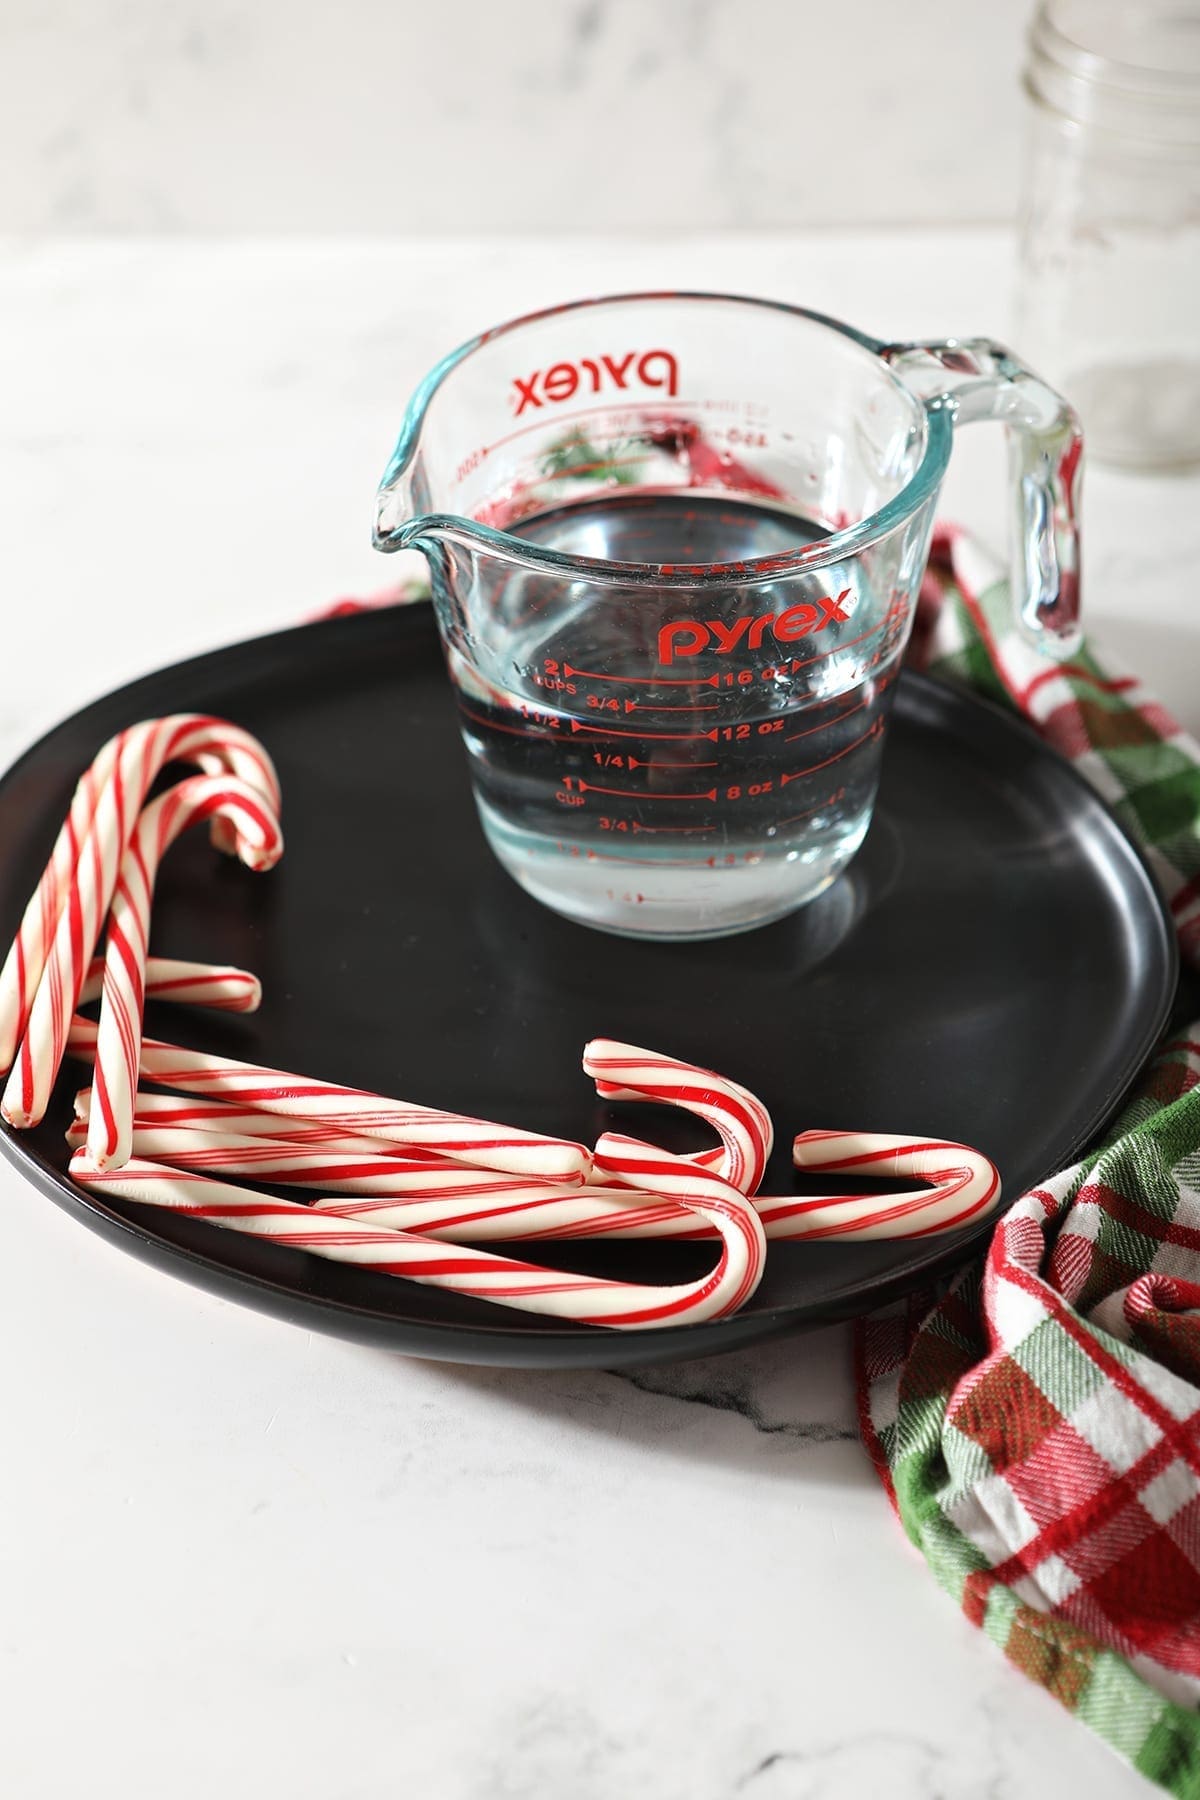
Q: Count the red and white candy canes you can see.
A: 8